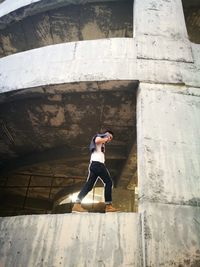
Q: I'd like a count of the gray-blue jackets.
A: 1